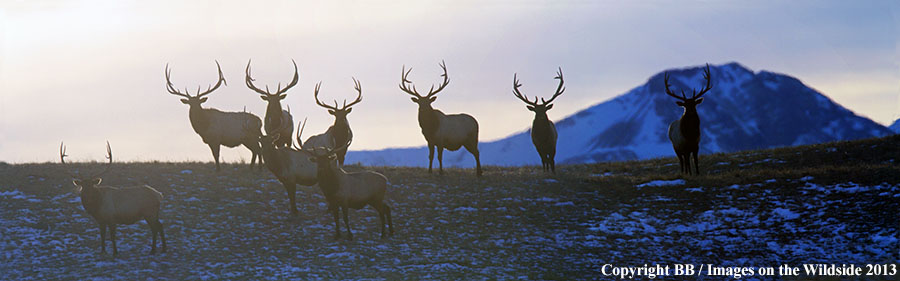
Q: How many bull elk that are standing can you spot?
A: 9